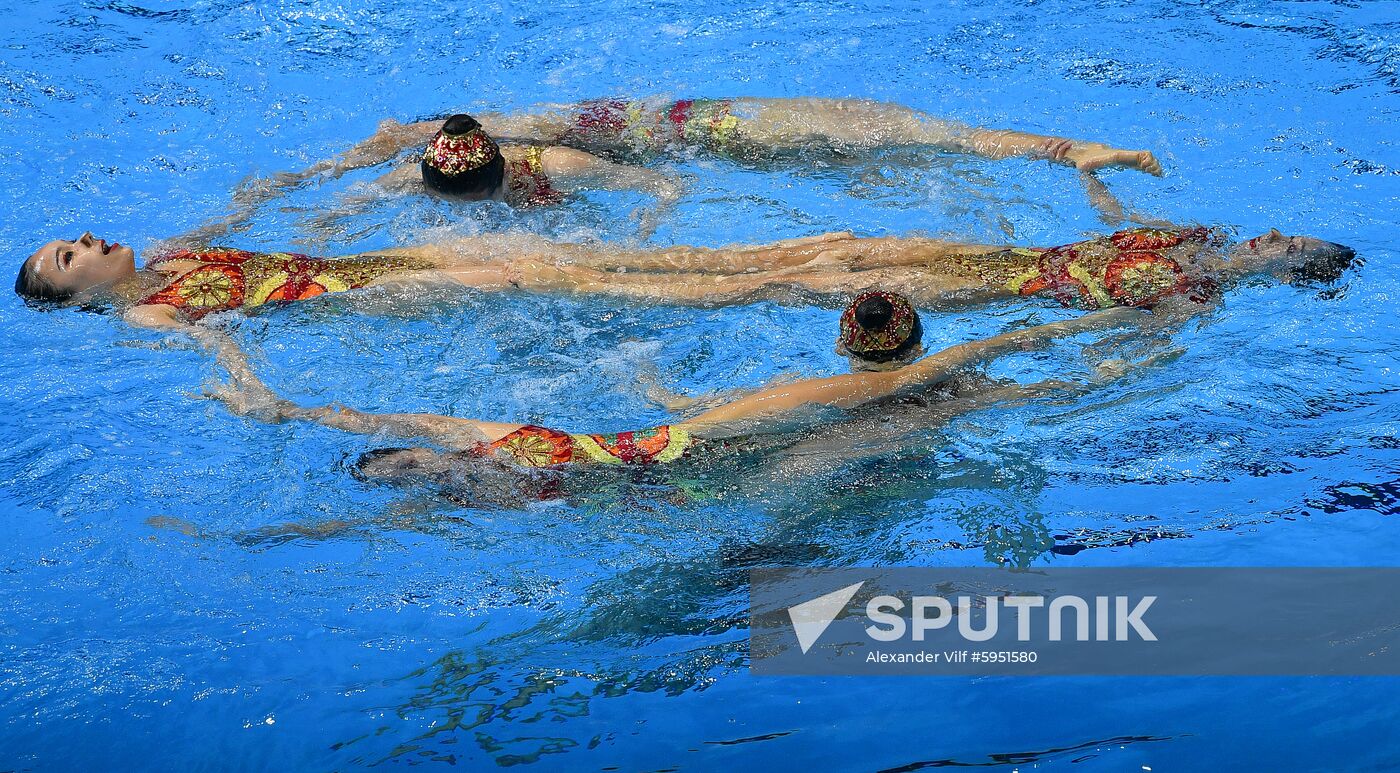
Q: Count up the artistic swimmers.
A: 6